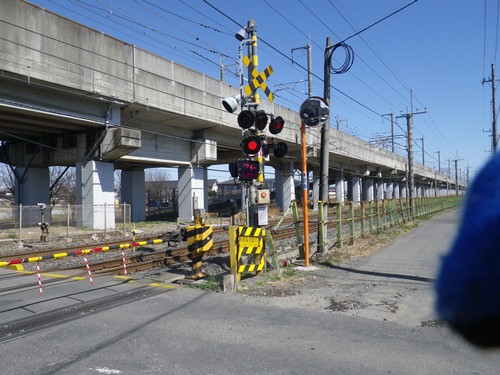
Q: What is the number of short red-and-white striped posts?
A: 3